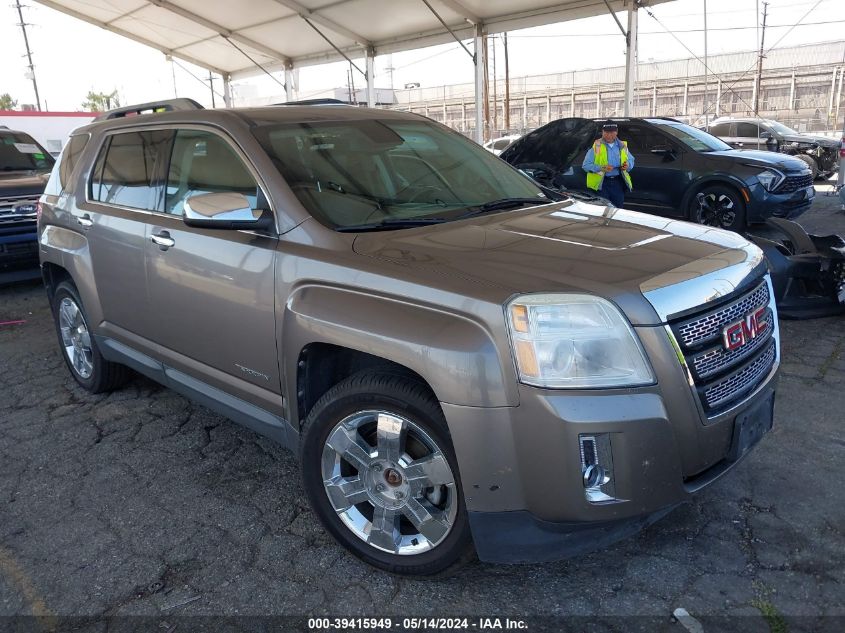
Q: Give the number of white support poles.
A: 5